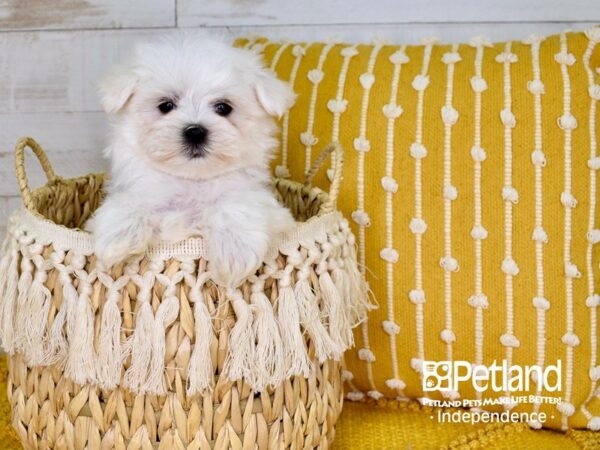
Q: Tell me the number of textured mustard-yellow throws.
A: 1